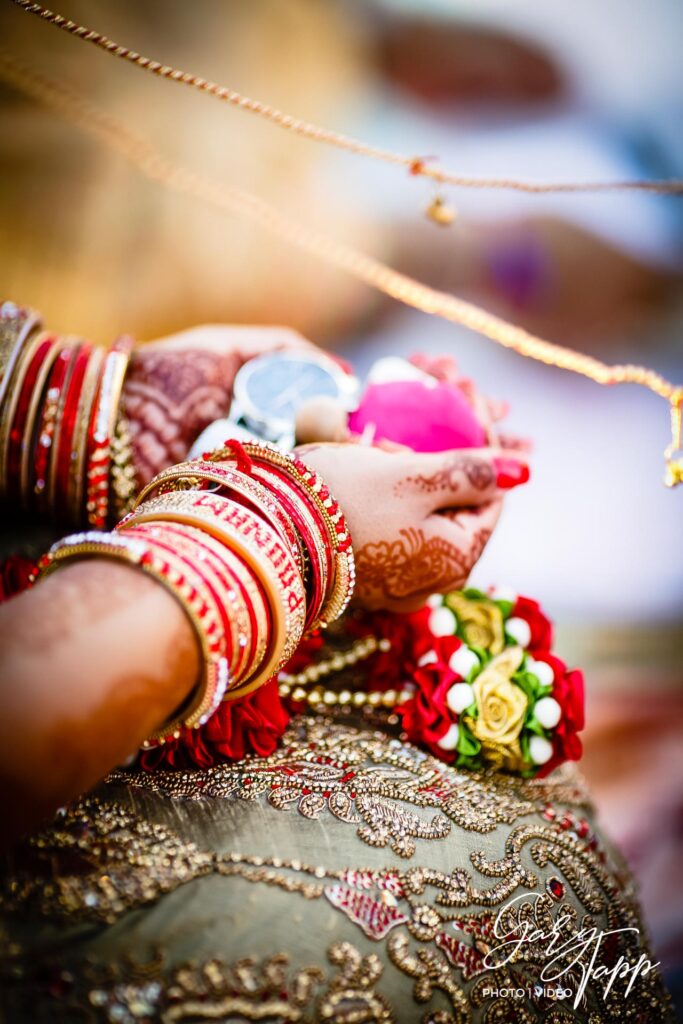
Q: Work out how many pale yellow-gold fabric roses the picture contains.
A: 2